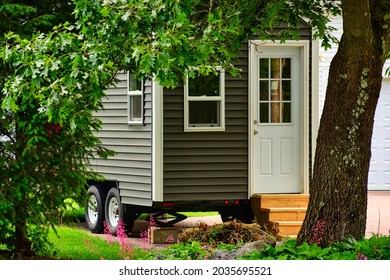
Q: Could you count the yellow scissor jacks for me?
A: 0